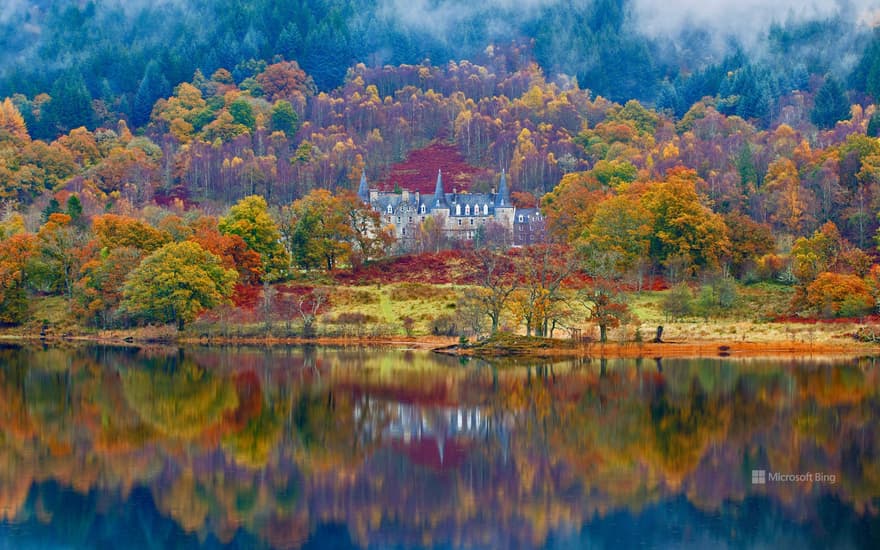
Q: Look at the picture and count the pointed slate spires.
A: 3